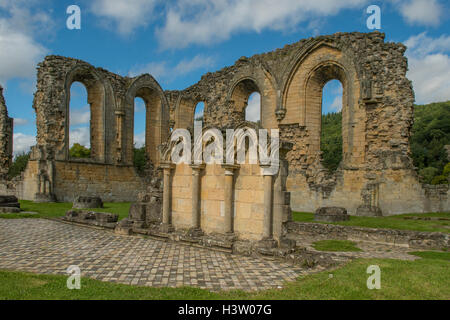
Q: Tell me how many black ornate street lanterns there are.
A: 0